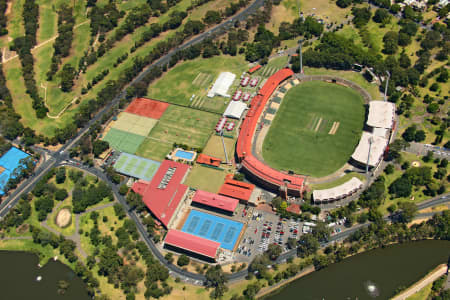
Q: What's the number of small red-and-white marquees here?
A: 6